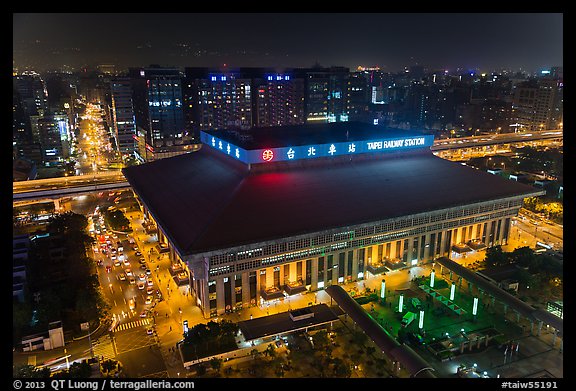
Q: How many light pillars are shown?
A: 6